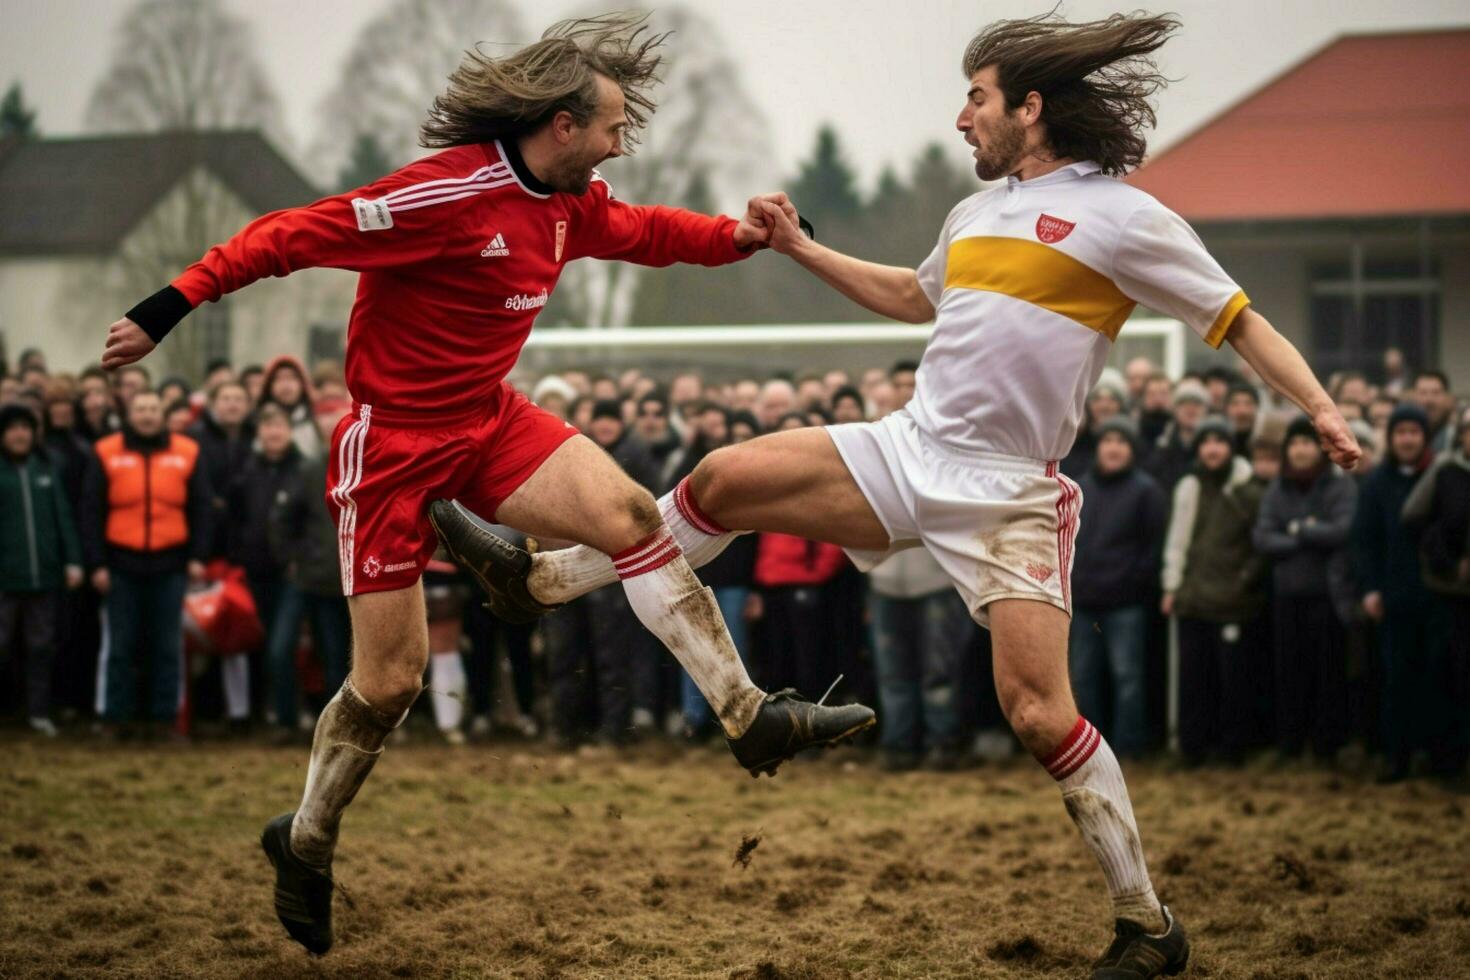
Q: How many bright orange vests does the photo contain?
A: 1